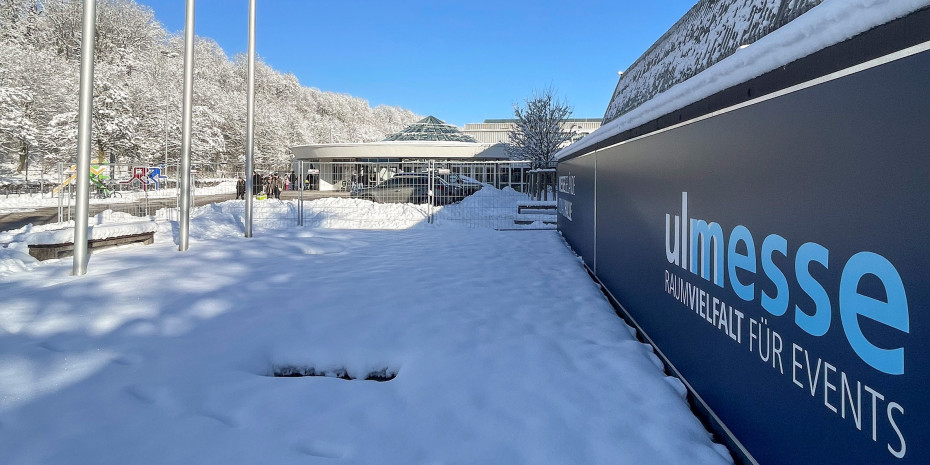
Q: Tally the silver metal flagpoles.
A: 3